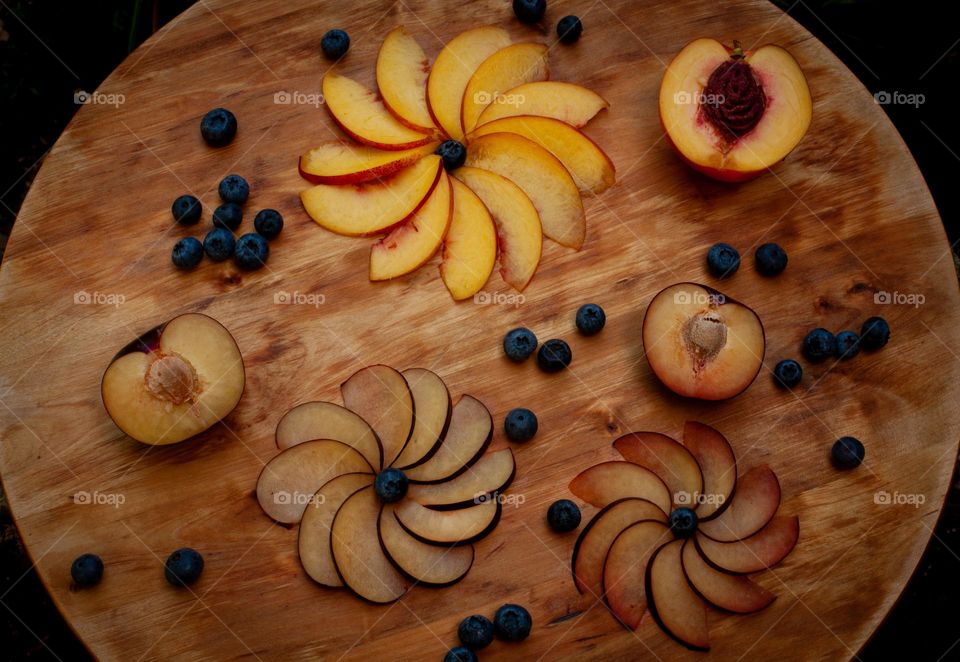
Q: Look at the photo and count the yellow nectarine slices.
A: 12